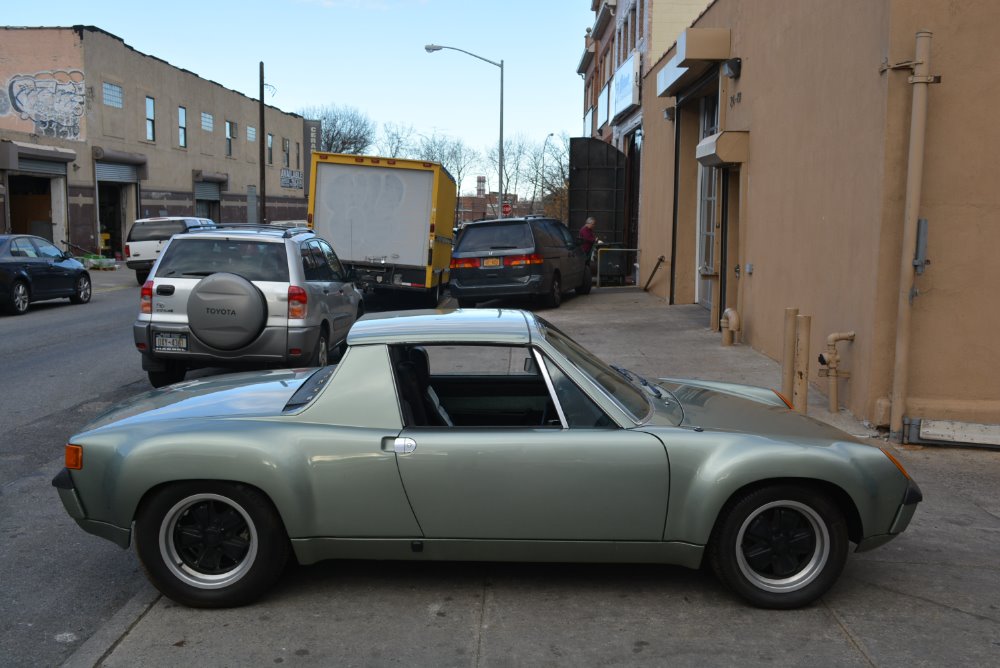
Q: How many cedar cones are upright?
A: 0